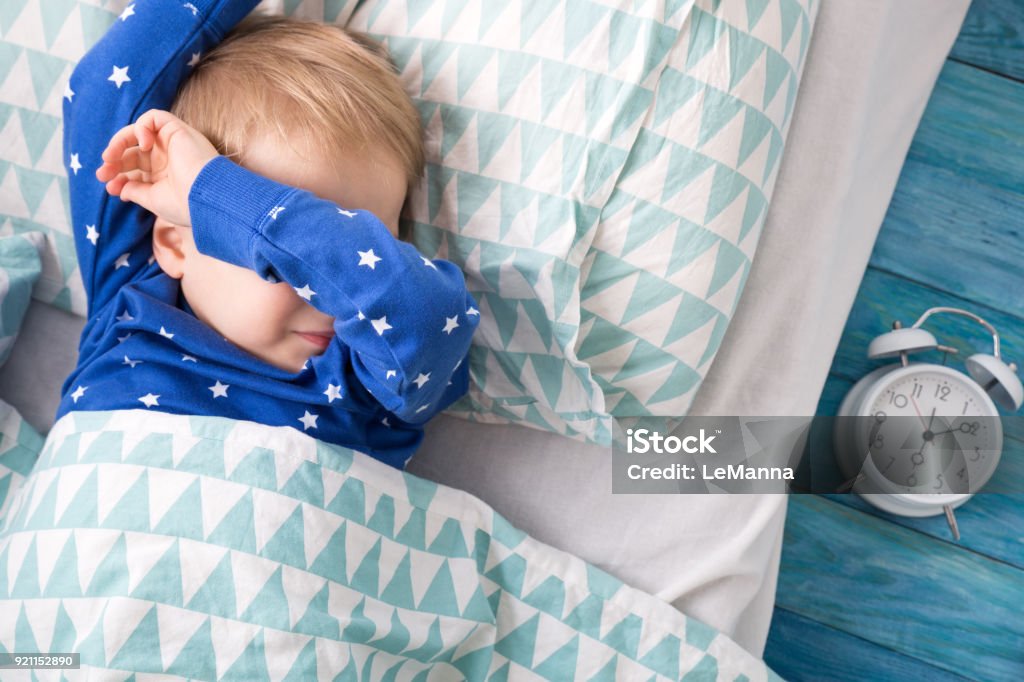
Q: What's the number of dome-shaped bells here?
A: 2